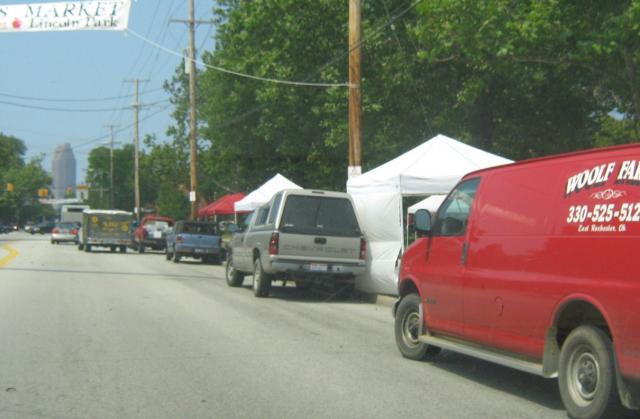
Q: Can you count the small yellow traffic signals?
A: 2